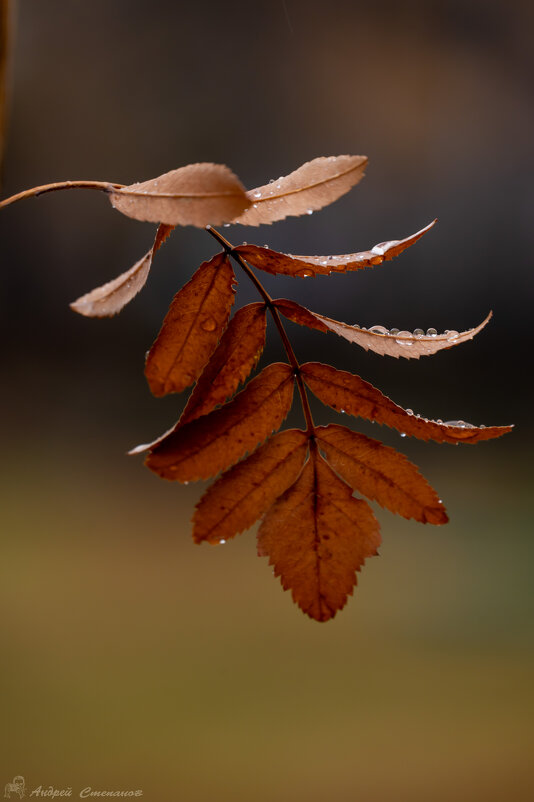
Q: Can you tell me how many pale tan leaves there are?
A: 4